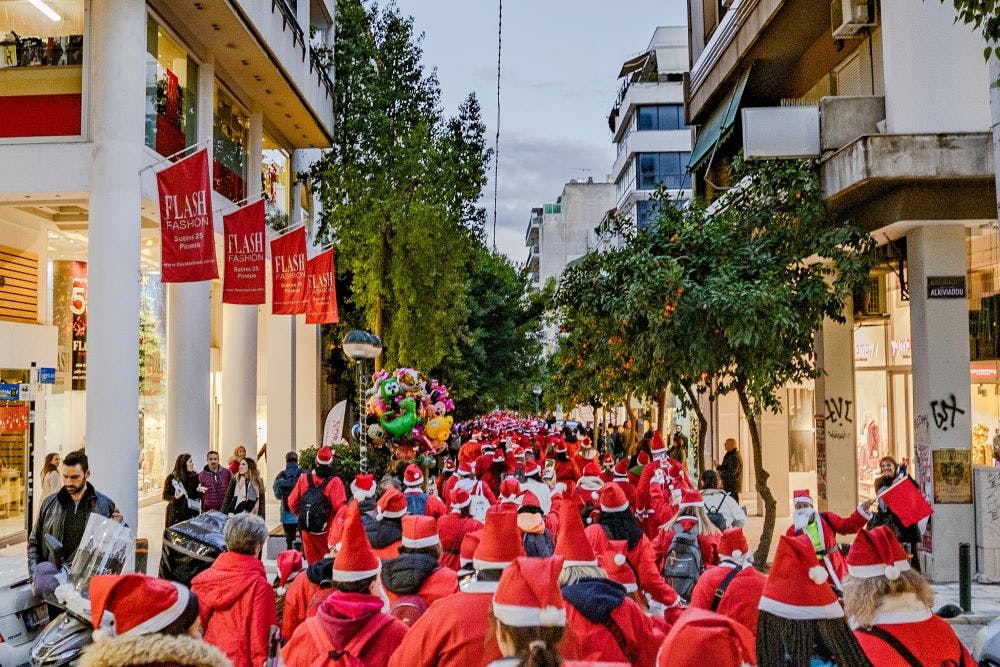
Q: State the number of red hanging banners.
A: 4